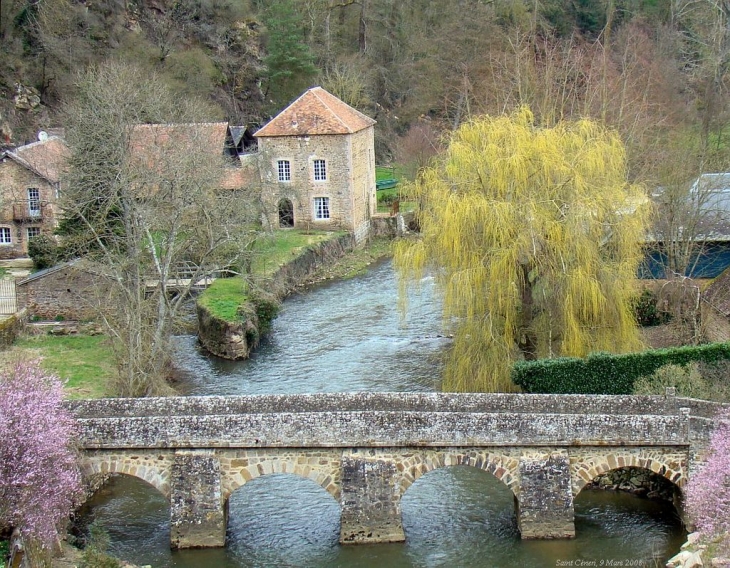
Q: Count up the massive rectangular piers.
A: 3